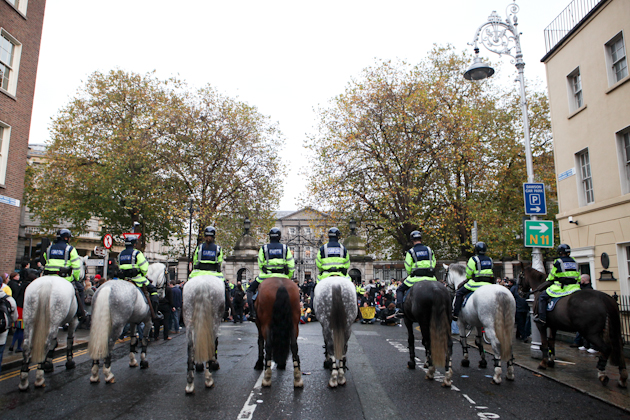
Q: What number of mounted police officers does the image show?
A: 8